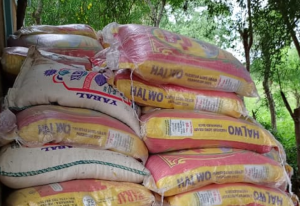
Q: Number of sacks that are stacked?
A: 12